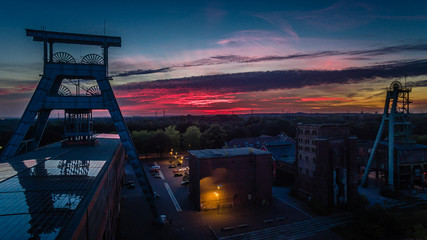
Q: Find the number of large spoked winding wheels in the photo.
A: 5